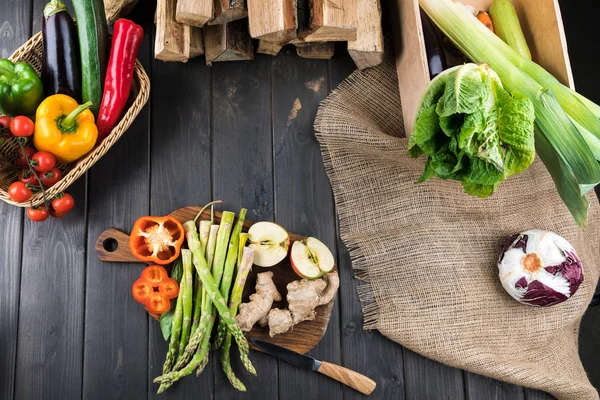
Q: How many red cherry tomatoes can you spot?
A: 10